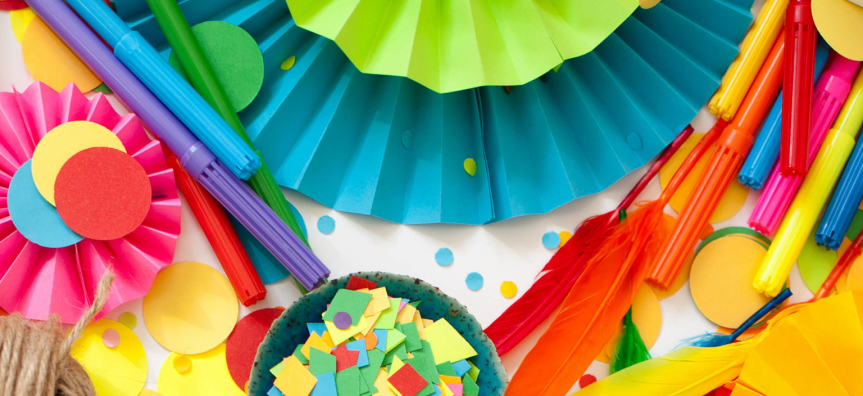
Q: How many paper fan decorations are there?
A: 4